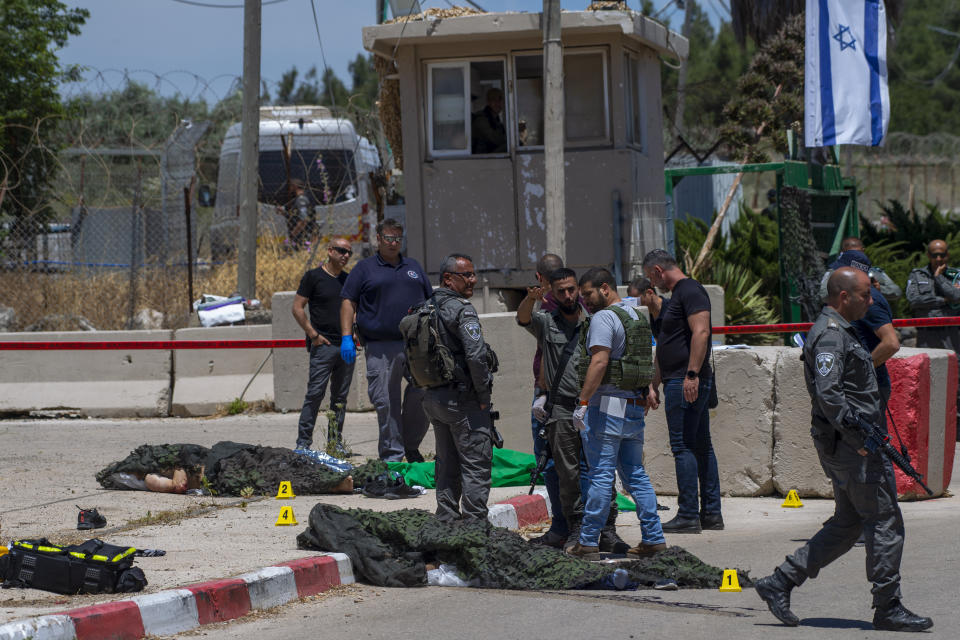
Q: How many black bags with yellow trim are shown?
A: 1